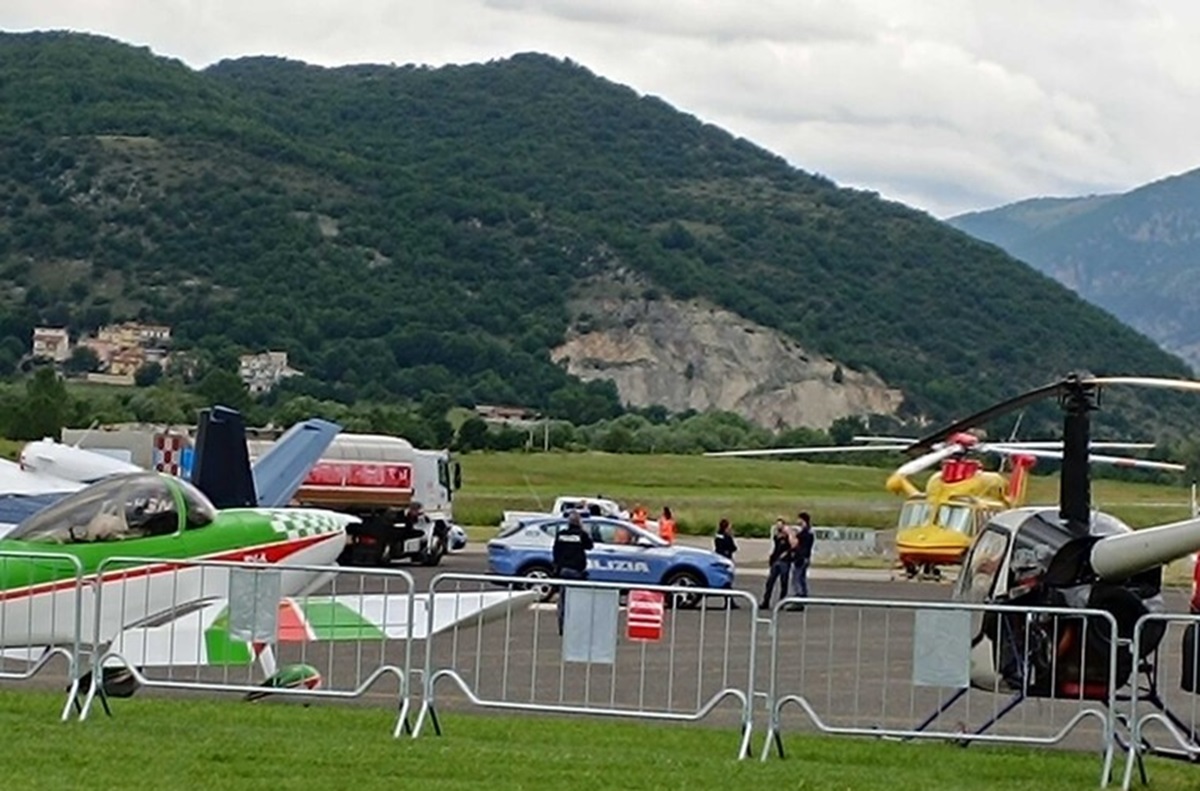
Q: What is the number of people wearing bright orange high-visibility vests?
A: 2